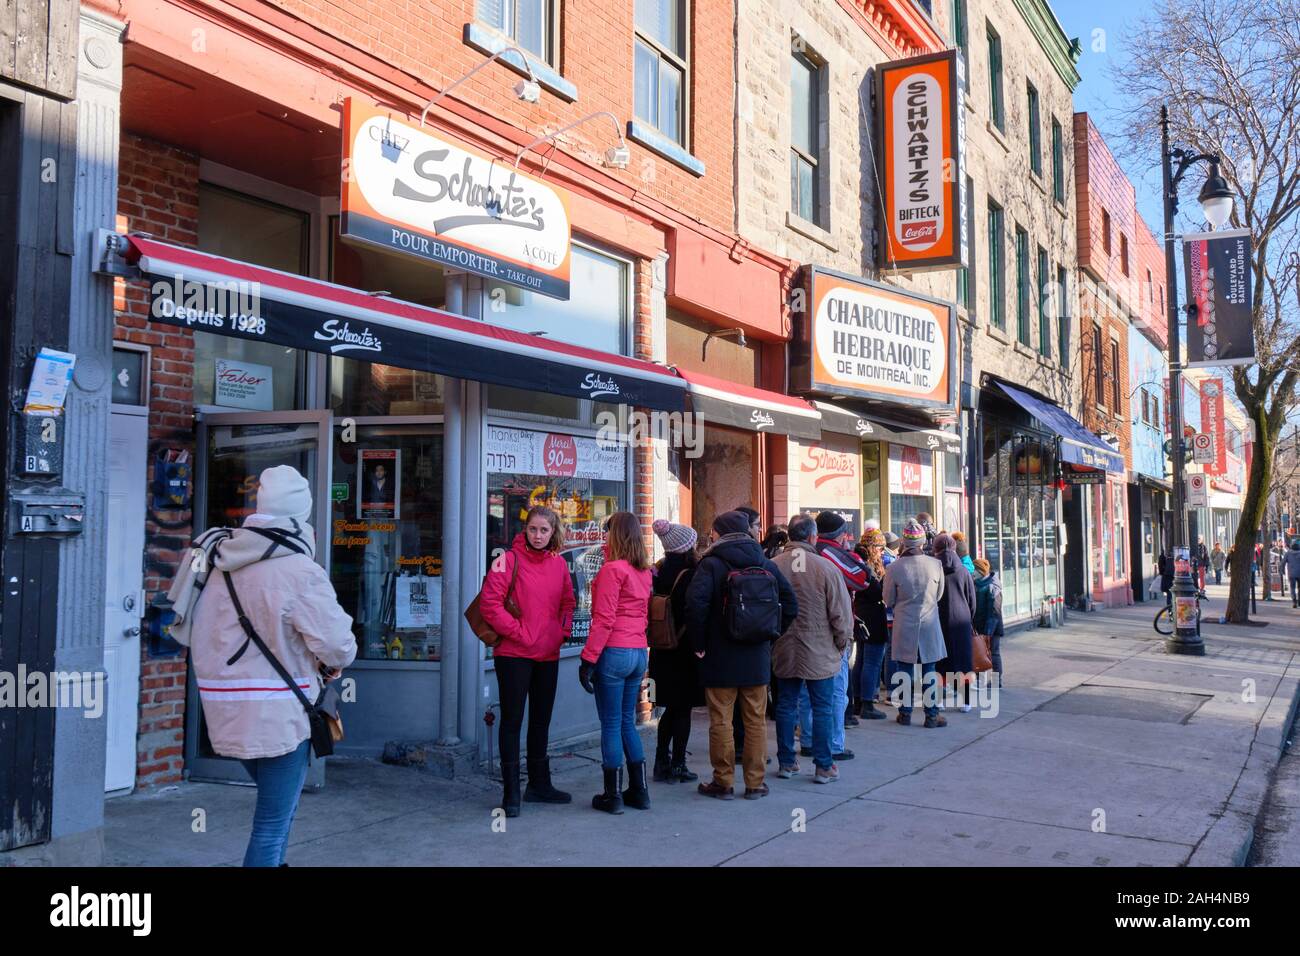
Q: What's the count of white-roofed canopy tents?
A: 0